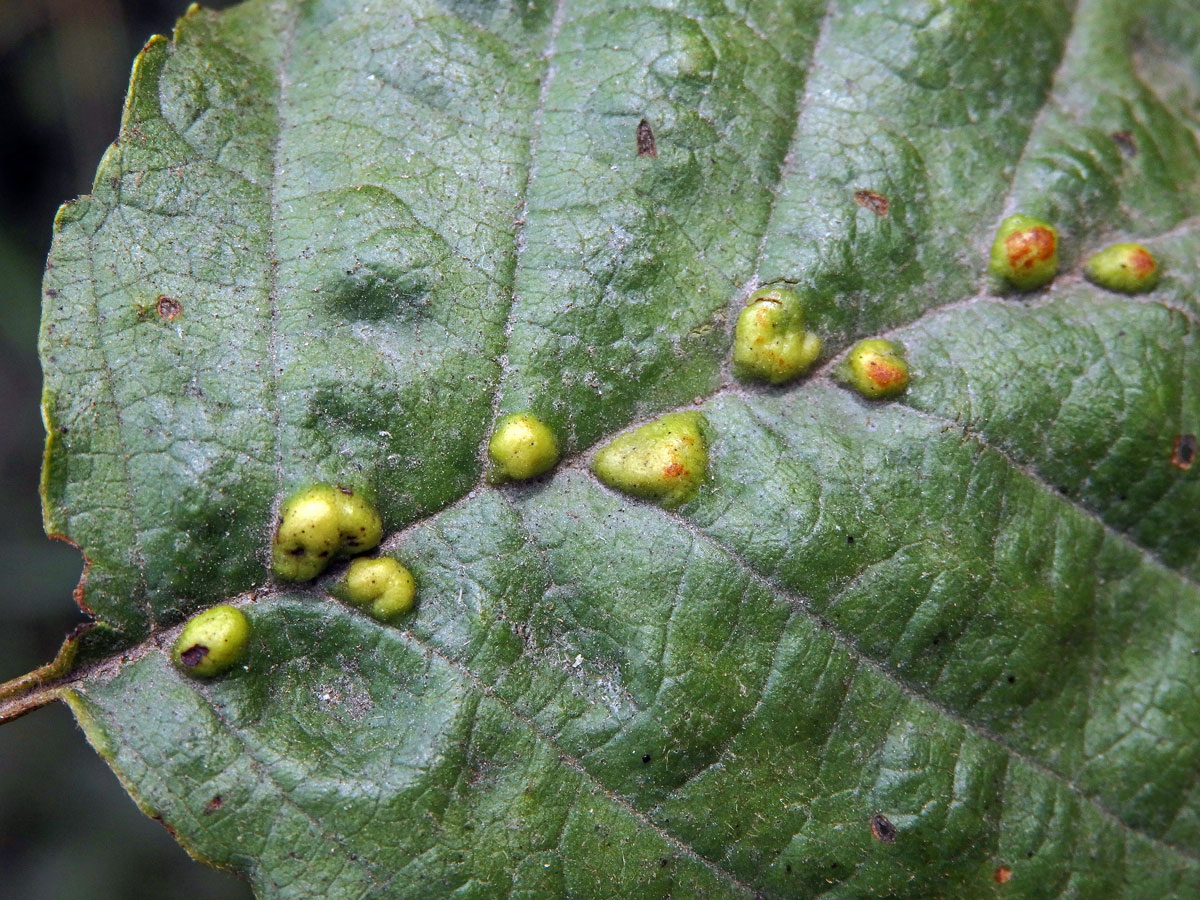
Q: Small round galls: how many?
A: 9